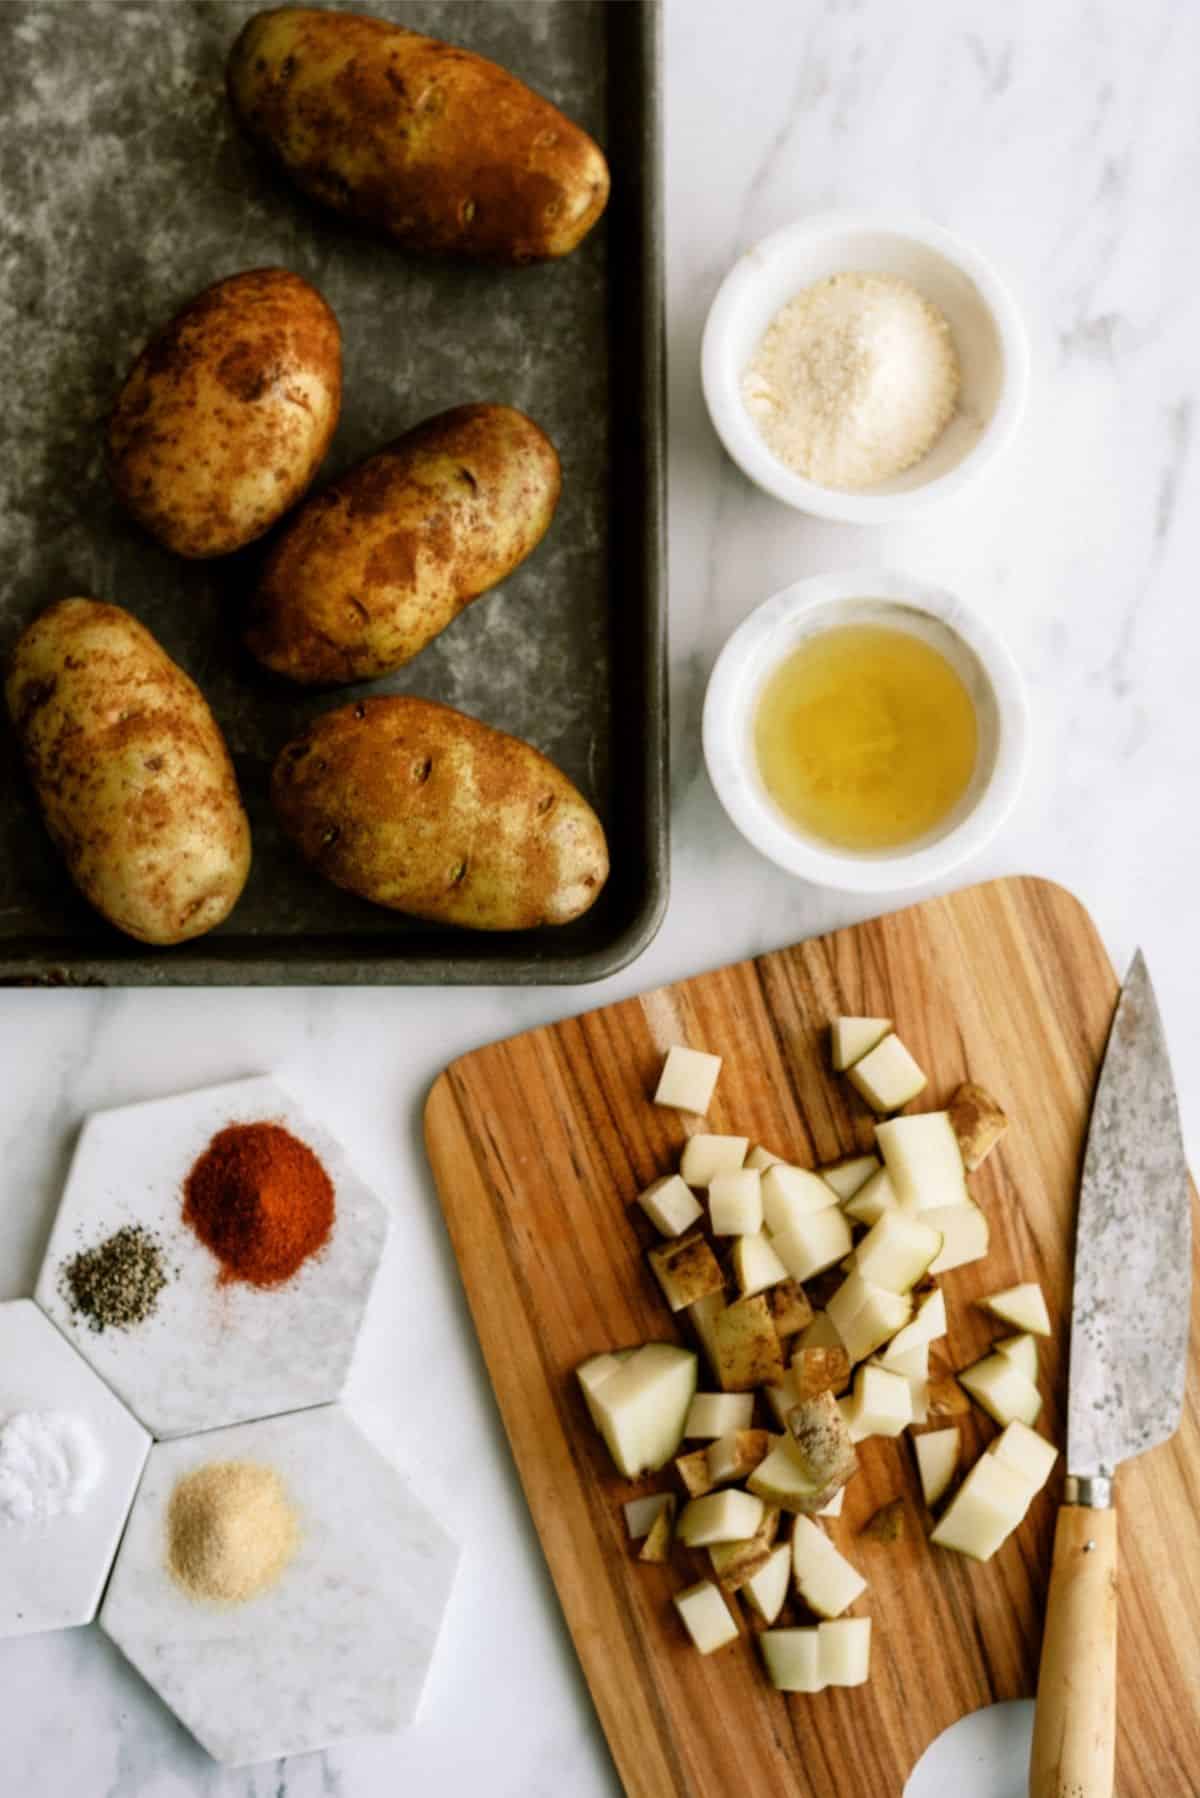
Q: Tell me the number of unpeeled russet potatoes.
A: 5